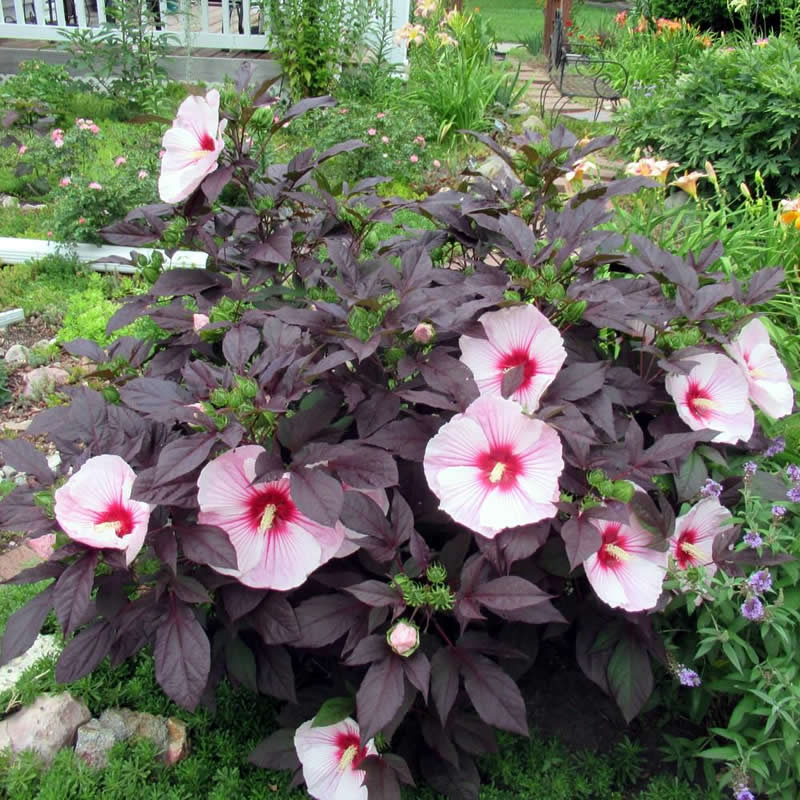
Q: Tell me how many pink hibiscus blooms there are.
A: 10